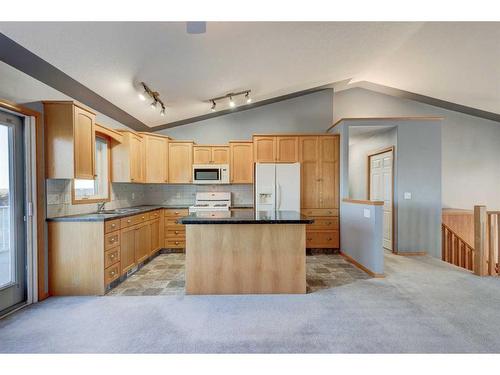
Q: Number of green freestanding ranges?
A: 0